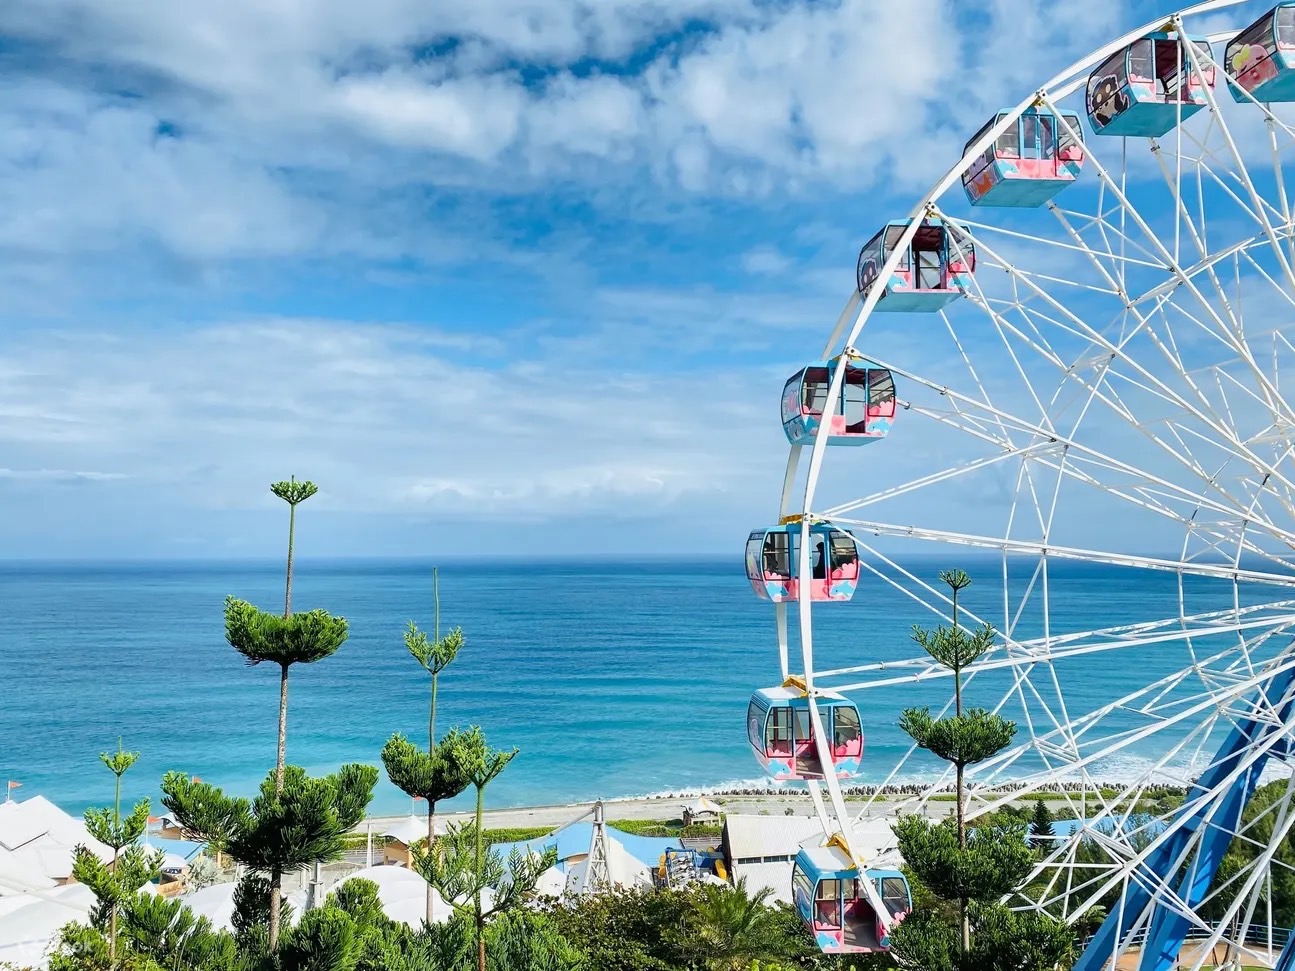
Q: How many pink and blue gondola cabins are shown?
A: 8